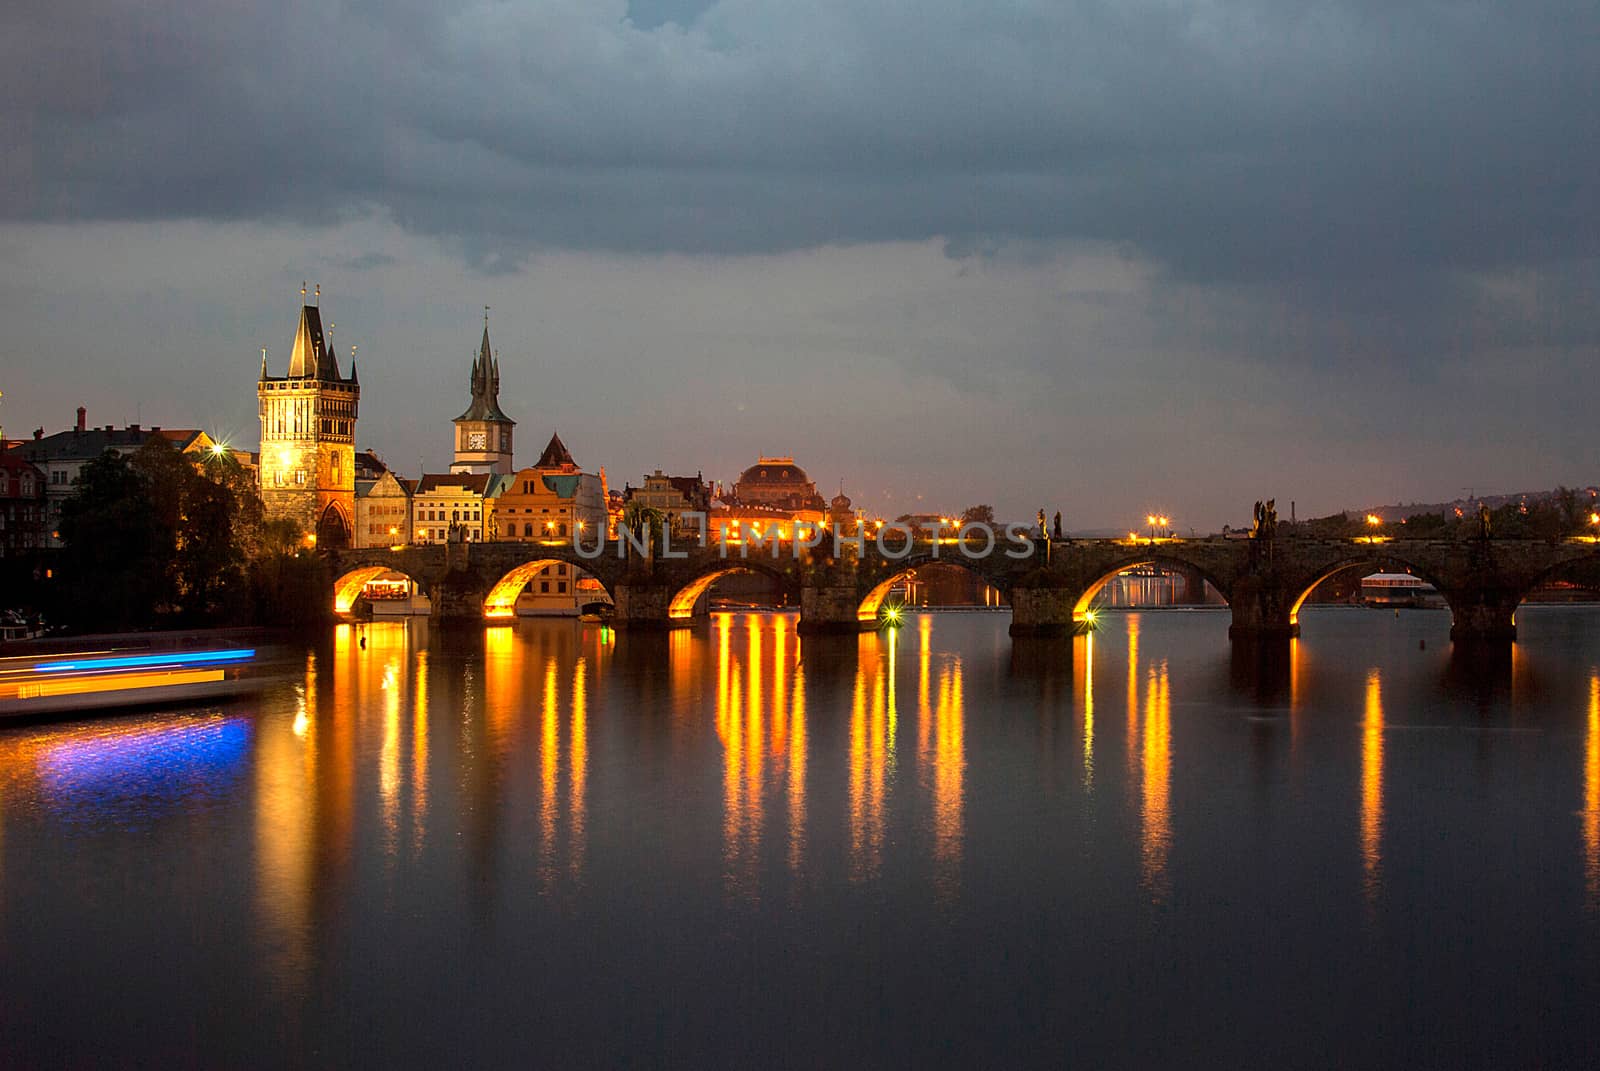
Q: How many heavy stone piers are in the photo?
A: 6